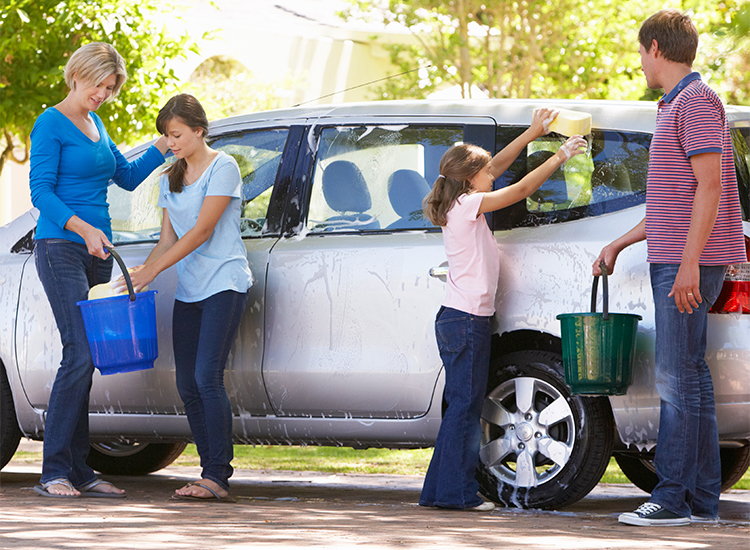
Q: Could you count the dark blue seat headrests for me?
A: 2